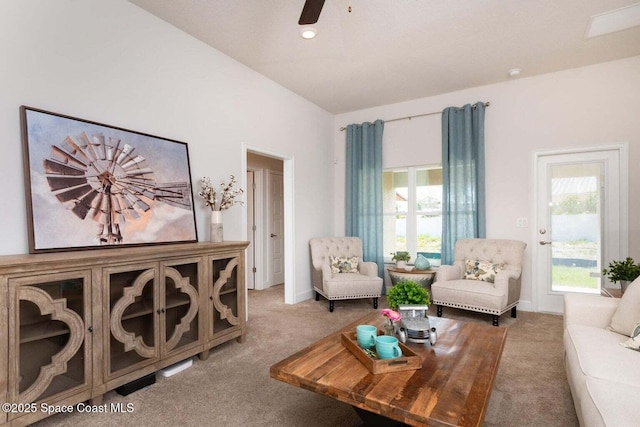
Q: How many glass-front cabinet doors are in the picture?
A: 4